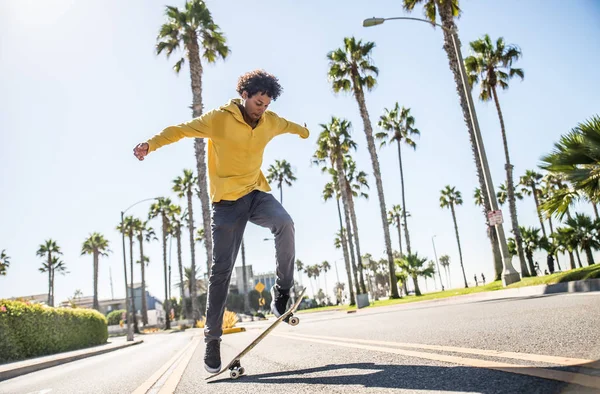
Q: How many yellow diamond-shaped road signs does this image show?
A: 1